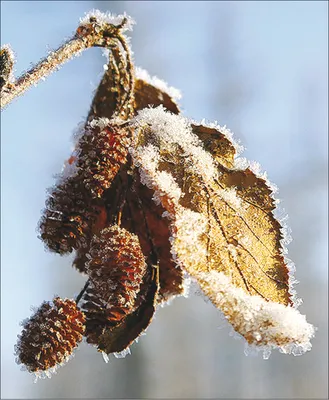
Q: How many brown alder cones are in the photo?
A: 4